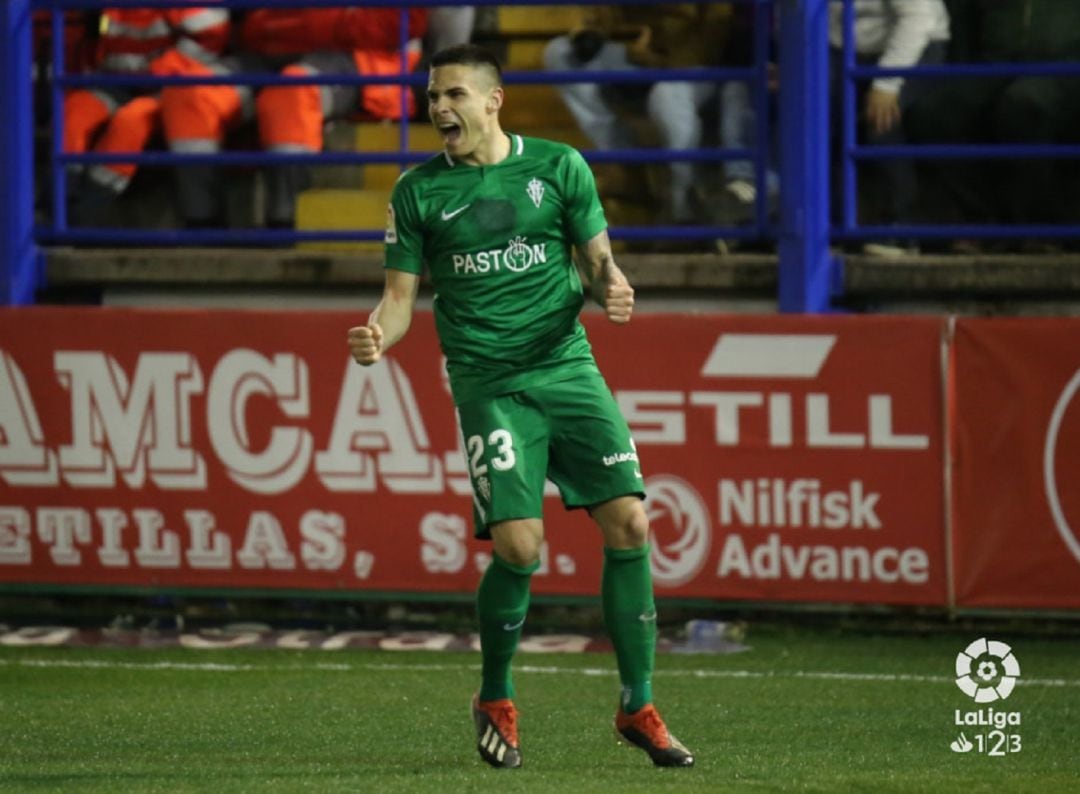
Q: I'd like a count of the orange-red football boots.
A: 2